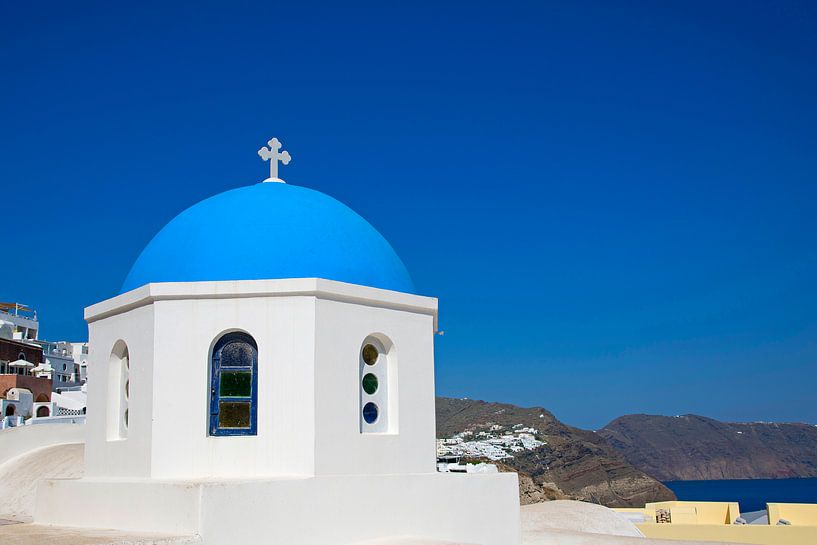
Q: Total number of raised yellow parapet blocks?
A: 2